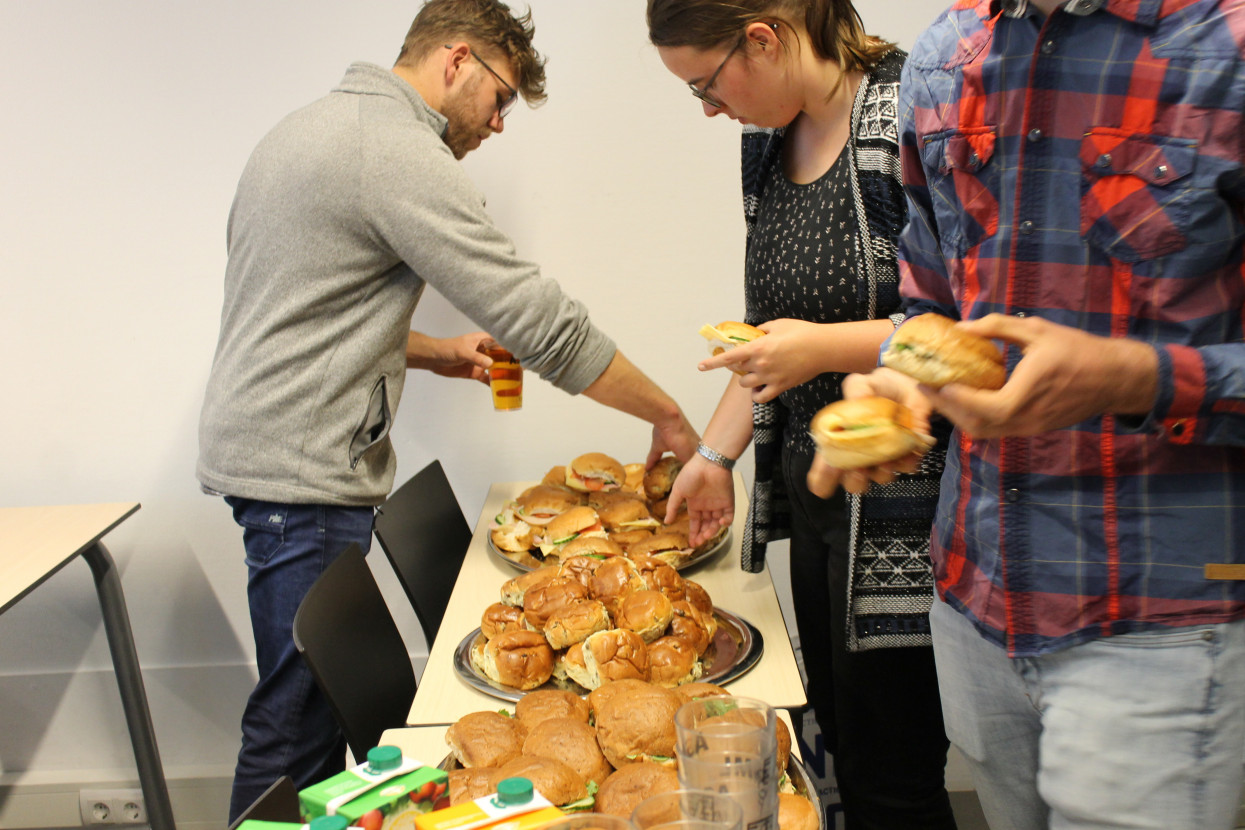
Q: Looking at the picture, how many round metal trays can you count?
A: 3